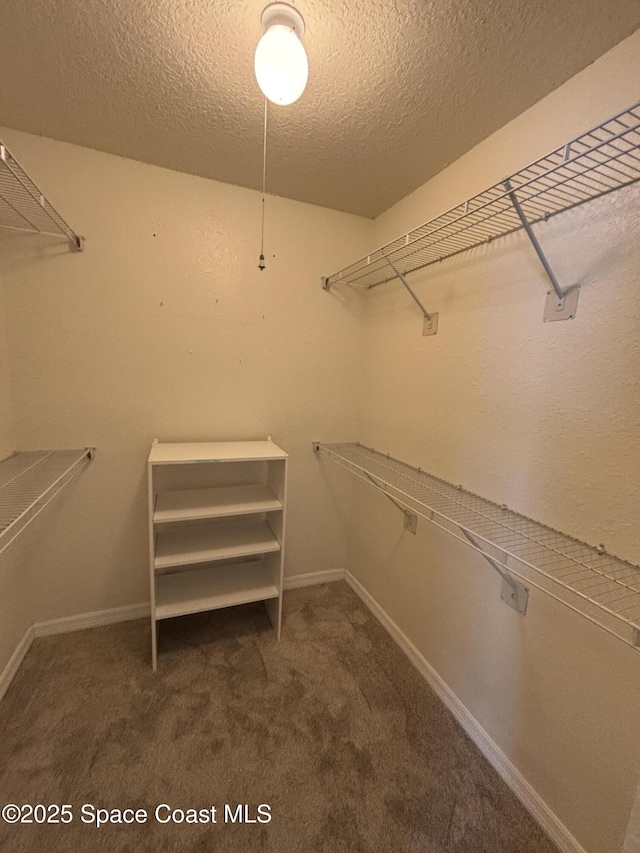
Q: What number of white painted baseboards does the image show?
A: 3